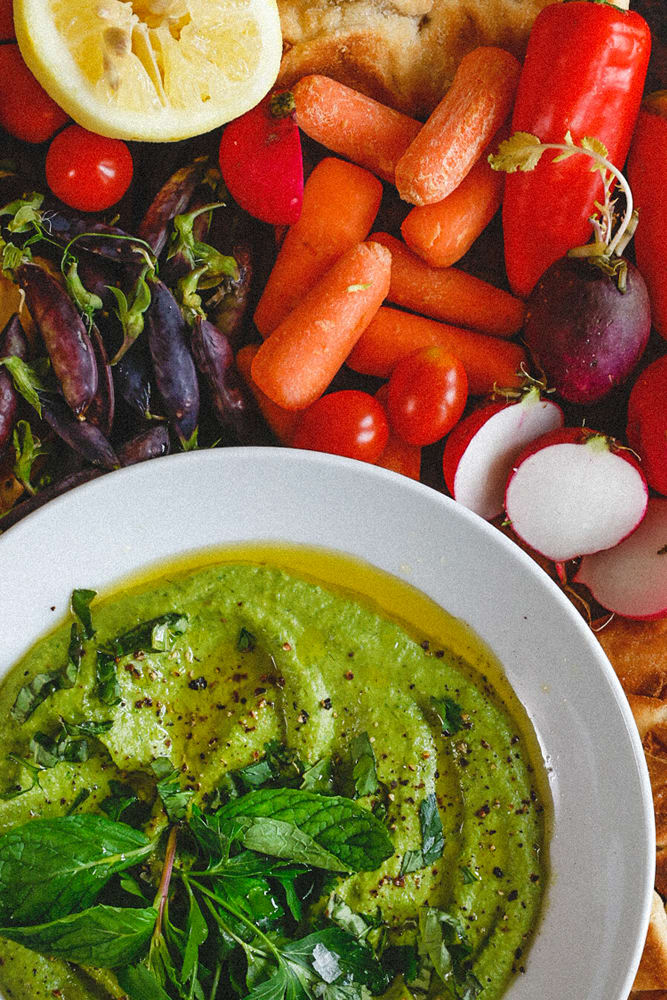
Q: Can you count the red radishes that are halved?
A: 3